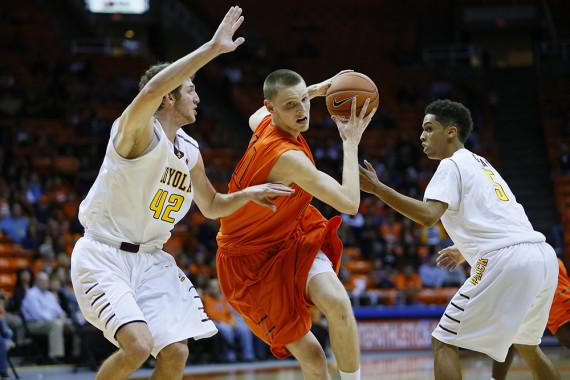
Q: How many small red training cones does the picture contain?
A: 0